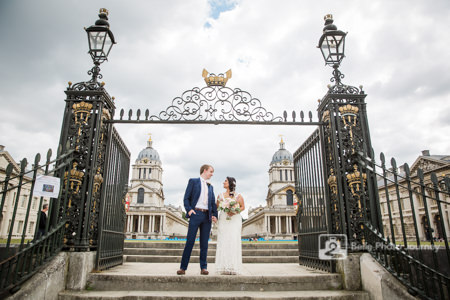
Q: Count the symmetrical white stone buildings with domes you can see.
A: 2